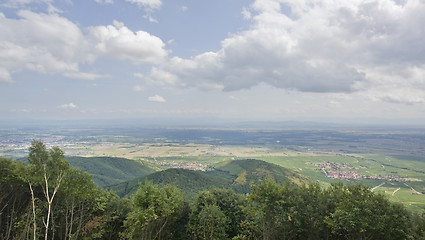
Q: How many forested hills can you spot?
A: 3